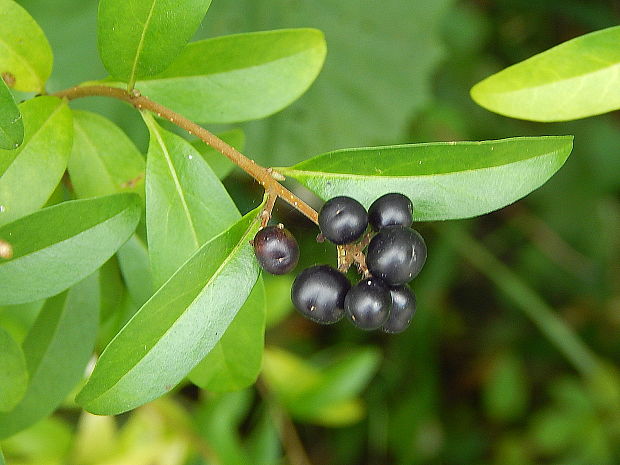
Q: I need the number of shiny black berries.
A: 7